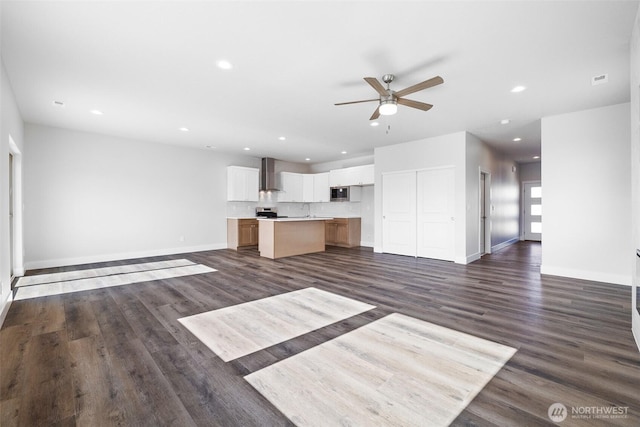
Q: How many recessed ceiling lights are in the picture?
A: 11